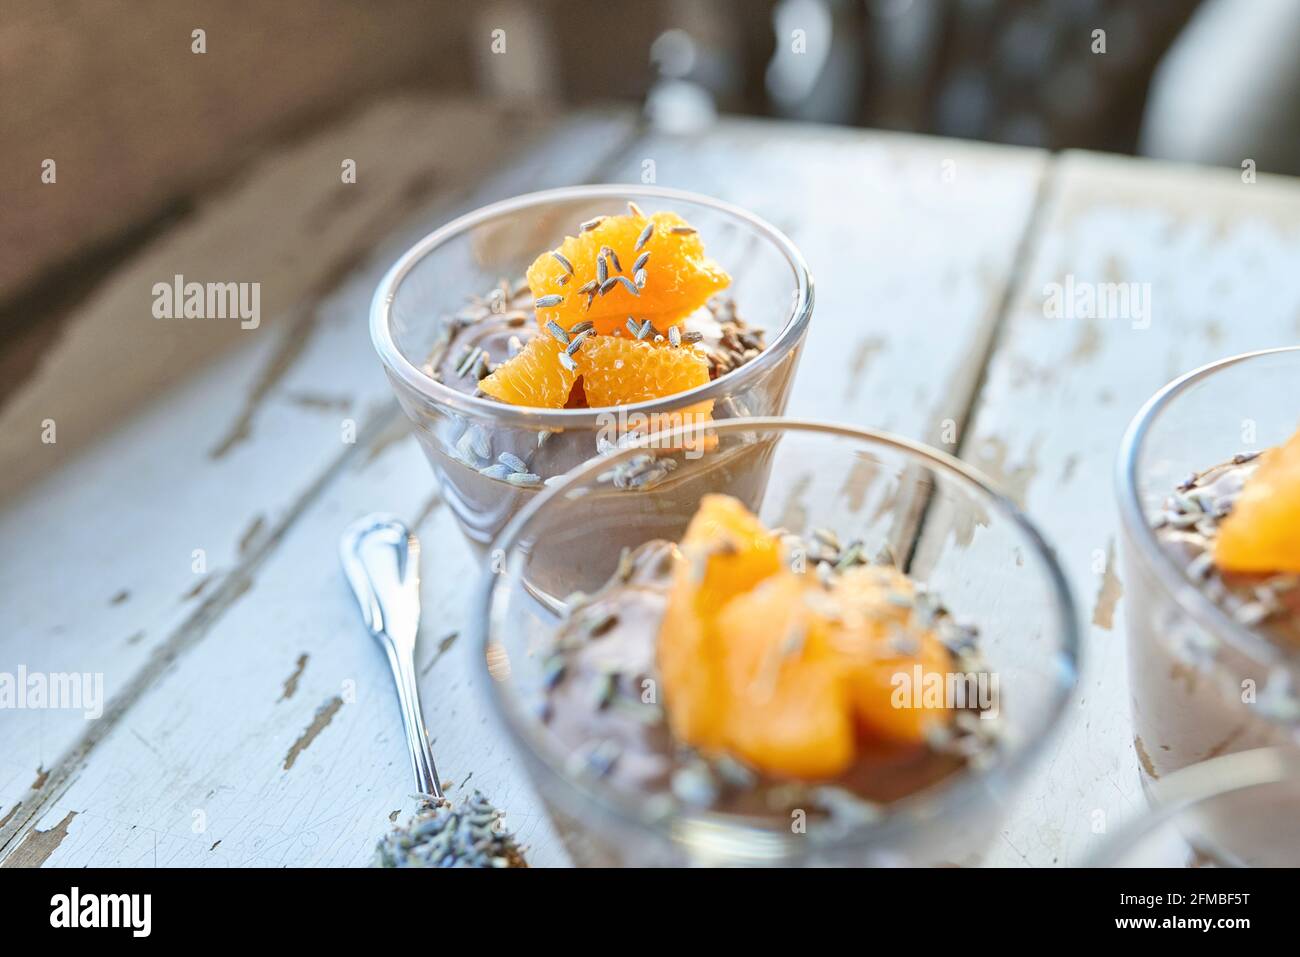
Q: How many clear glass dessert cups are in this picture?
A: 4